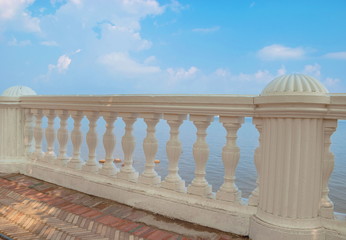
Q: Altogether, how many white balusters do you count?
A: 14